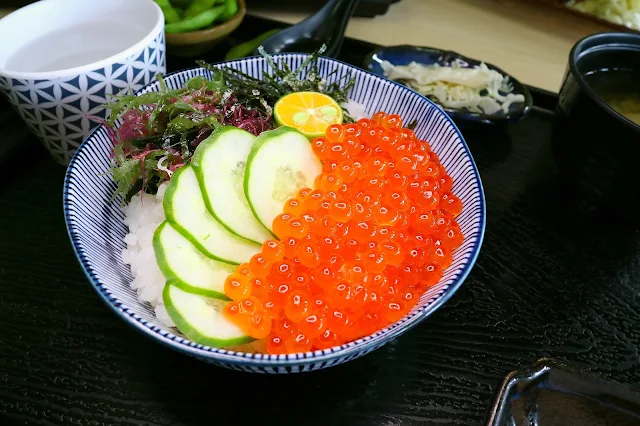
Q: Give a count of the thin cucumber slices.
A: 5